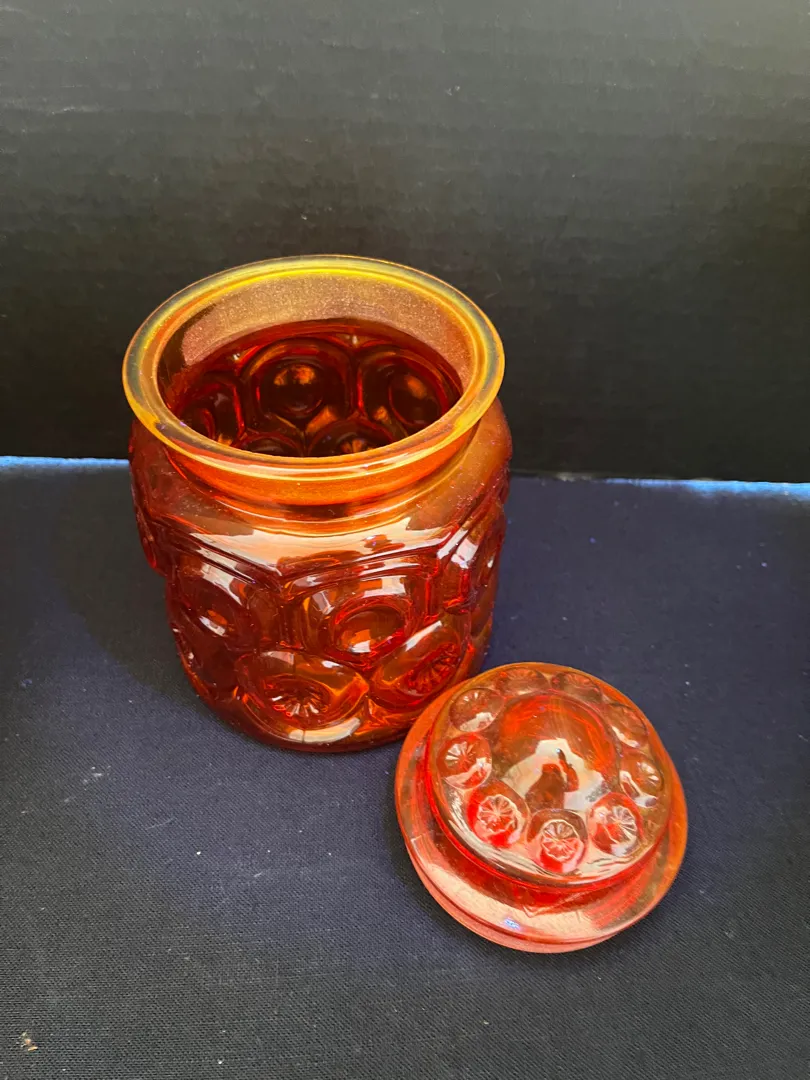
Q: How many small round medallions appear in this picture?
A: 9